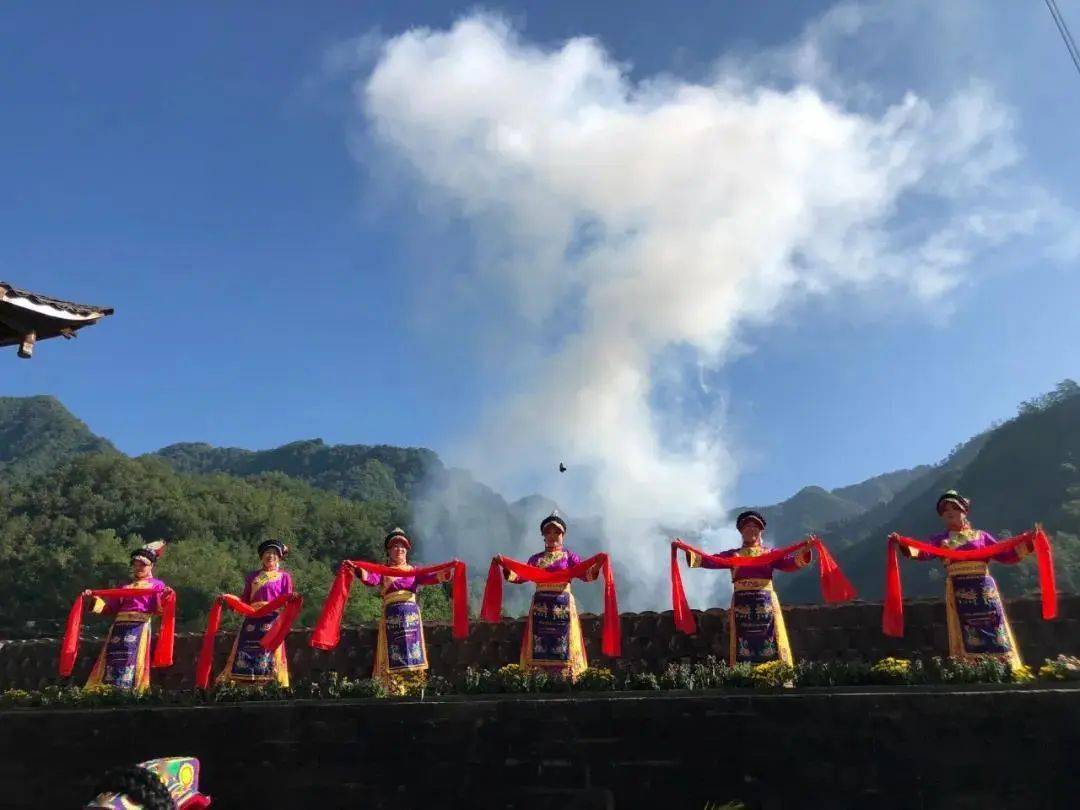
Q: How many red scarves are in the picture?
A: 6